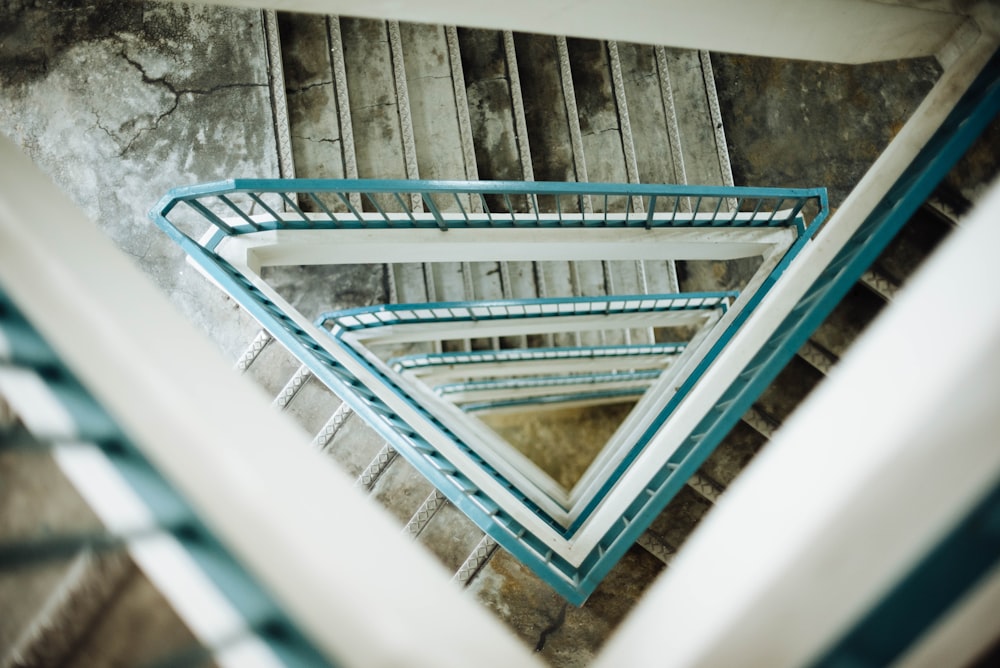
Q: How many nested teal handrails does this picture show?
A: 5